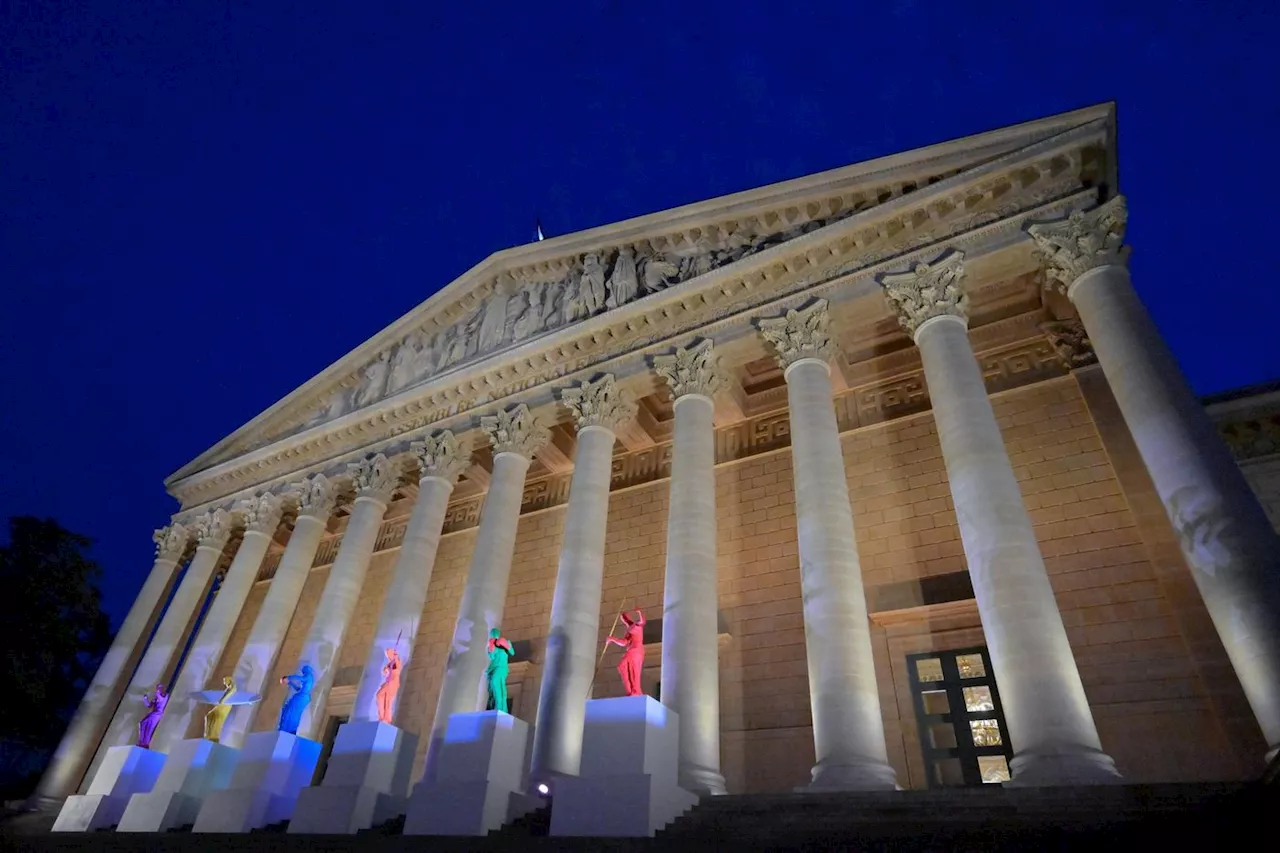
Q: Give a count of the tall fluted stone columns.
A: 12